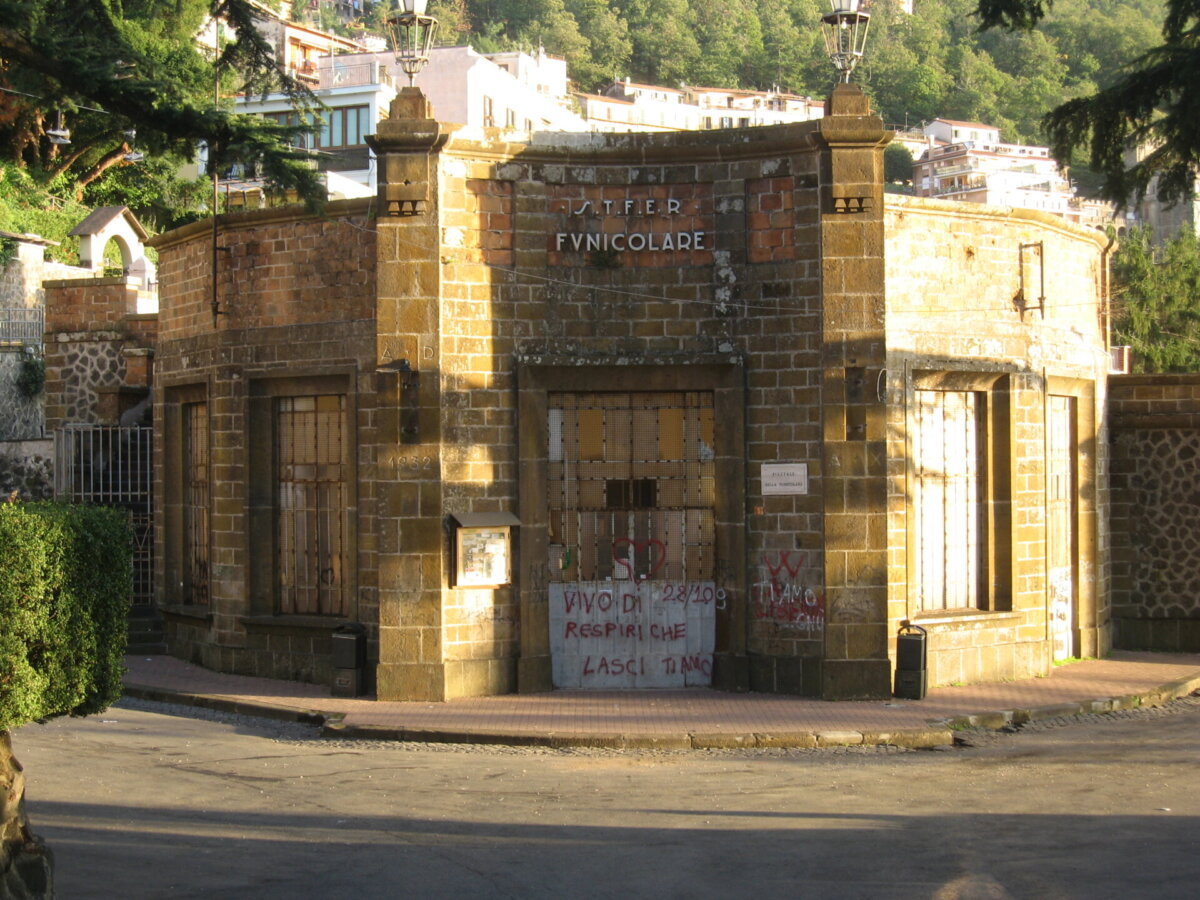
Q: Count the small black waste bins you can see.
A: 2